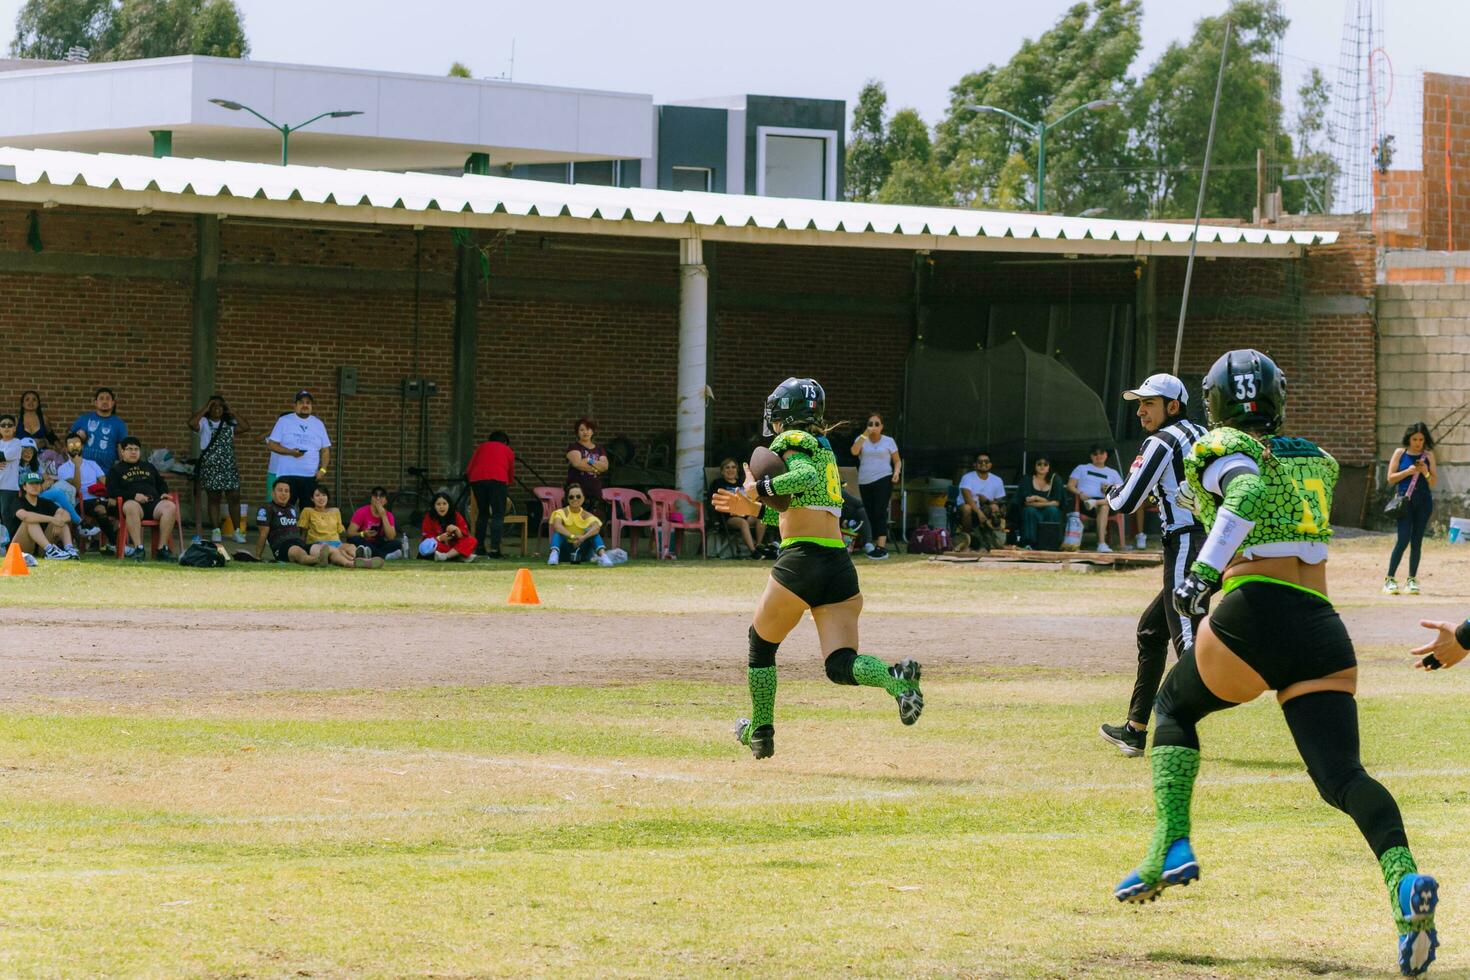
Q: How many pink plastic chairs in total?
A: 3